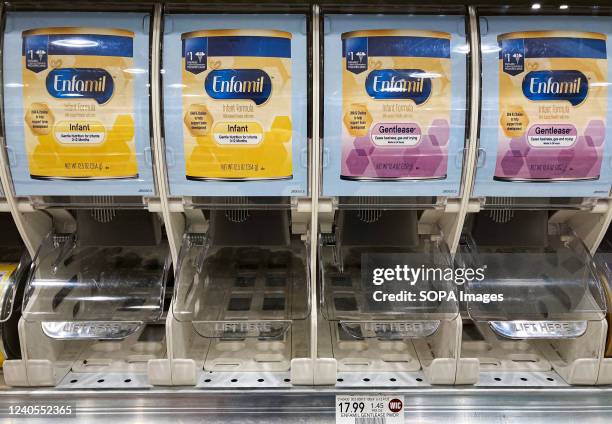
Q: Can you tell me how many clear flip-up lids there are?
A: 4